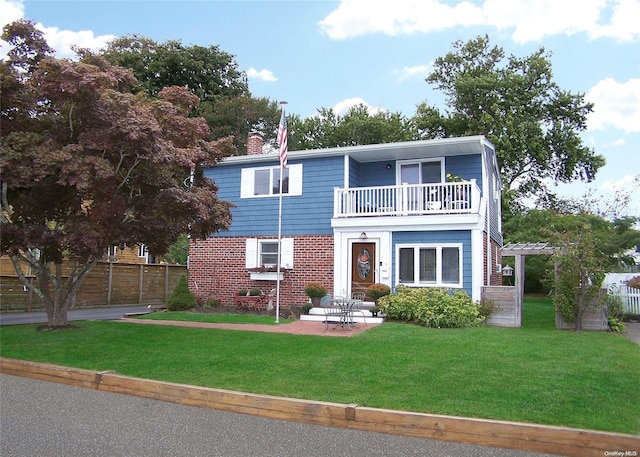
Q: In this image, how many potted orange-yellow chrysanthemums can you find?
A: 2